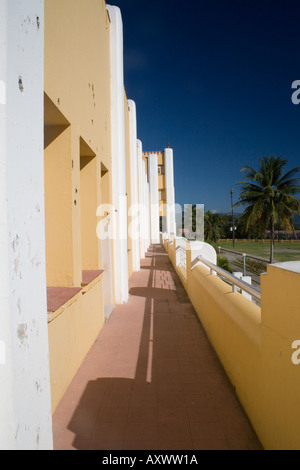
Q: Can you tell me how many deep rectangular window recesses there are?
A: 3